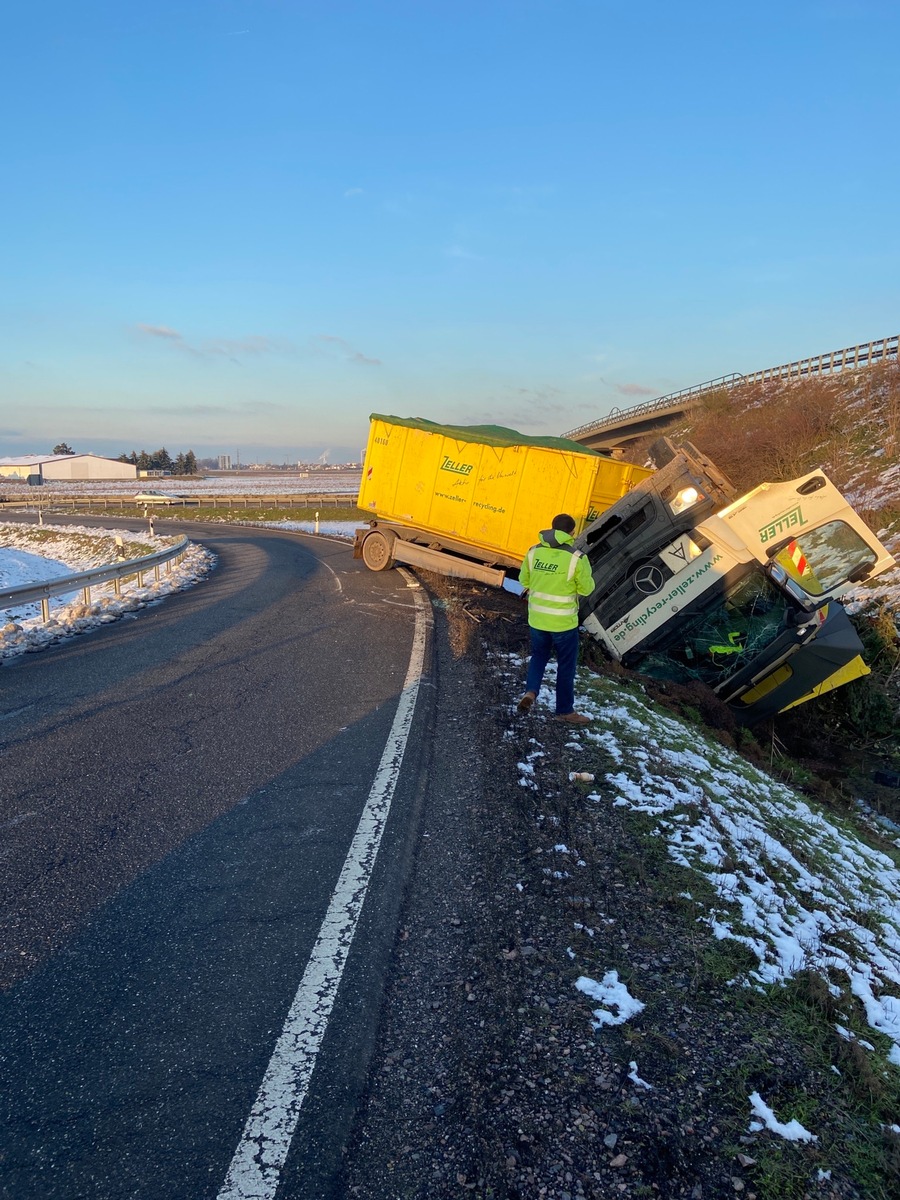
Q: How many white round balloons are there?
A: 0